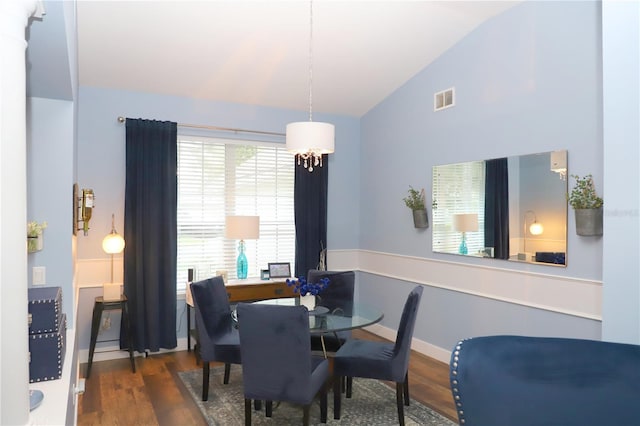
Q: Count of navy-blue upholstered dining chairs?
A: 4